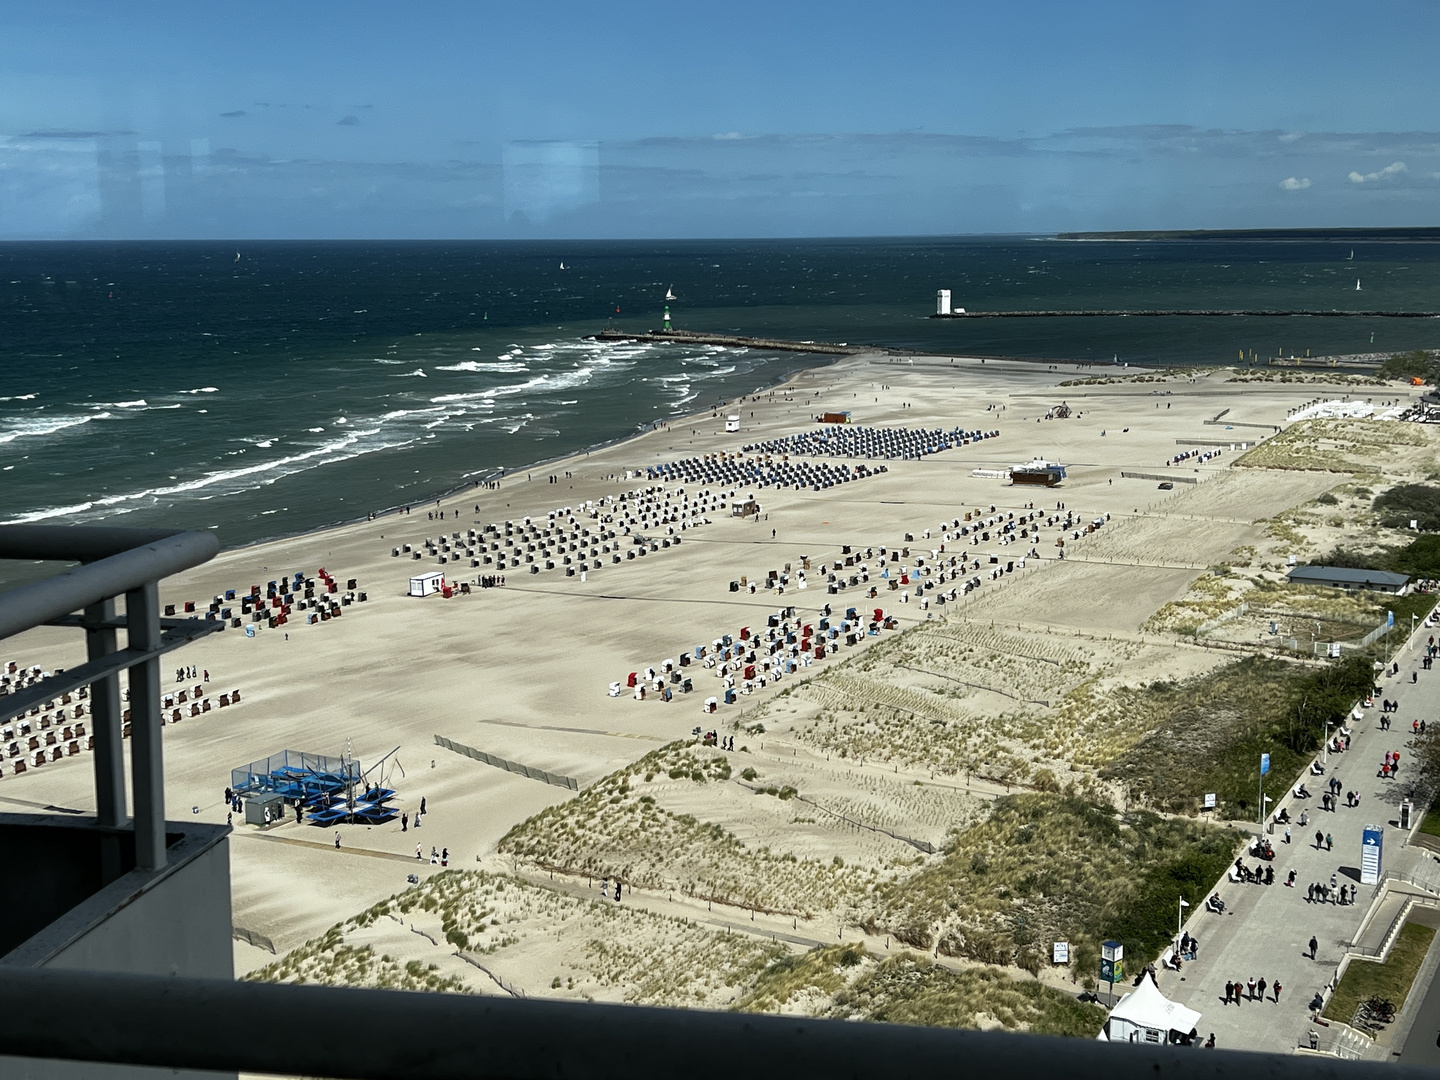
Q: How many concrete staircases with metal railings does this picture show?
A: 2